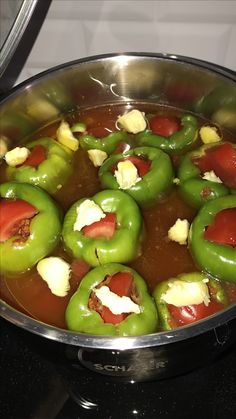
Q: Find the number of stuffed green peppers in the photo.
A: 10